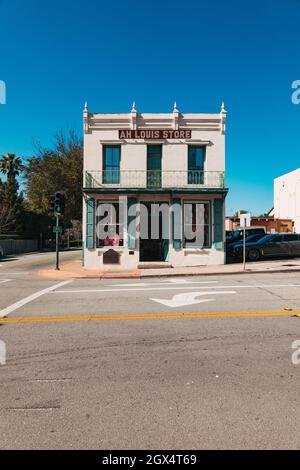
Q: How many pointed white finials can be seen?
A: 4